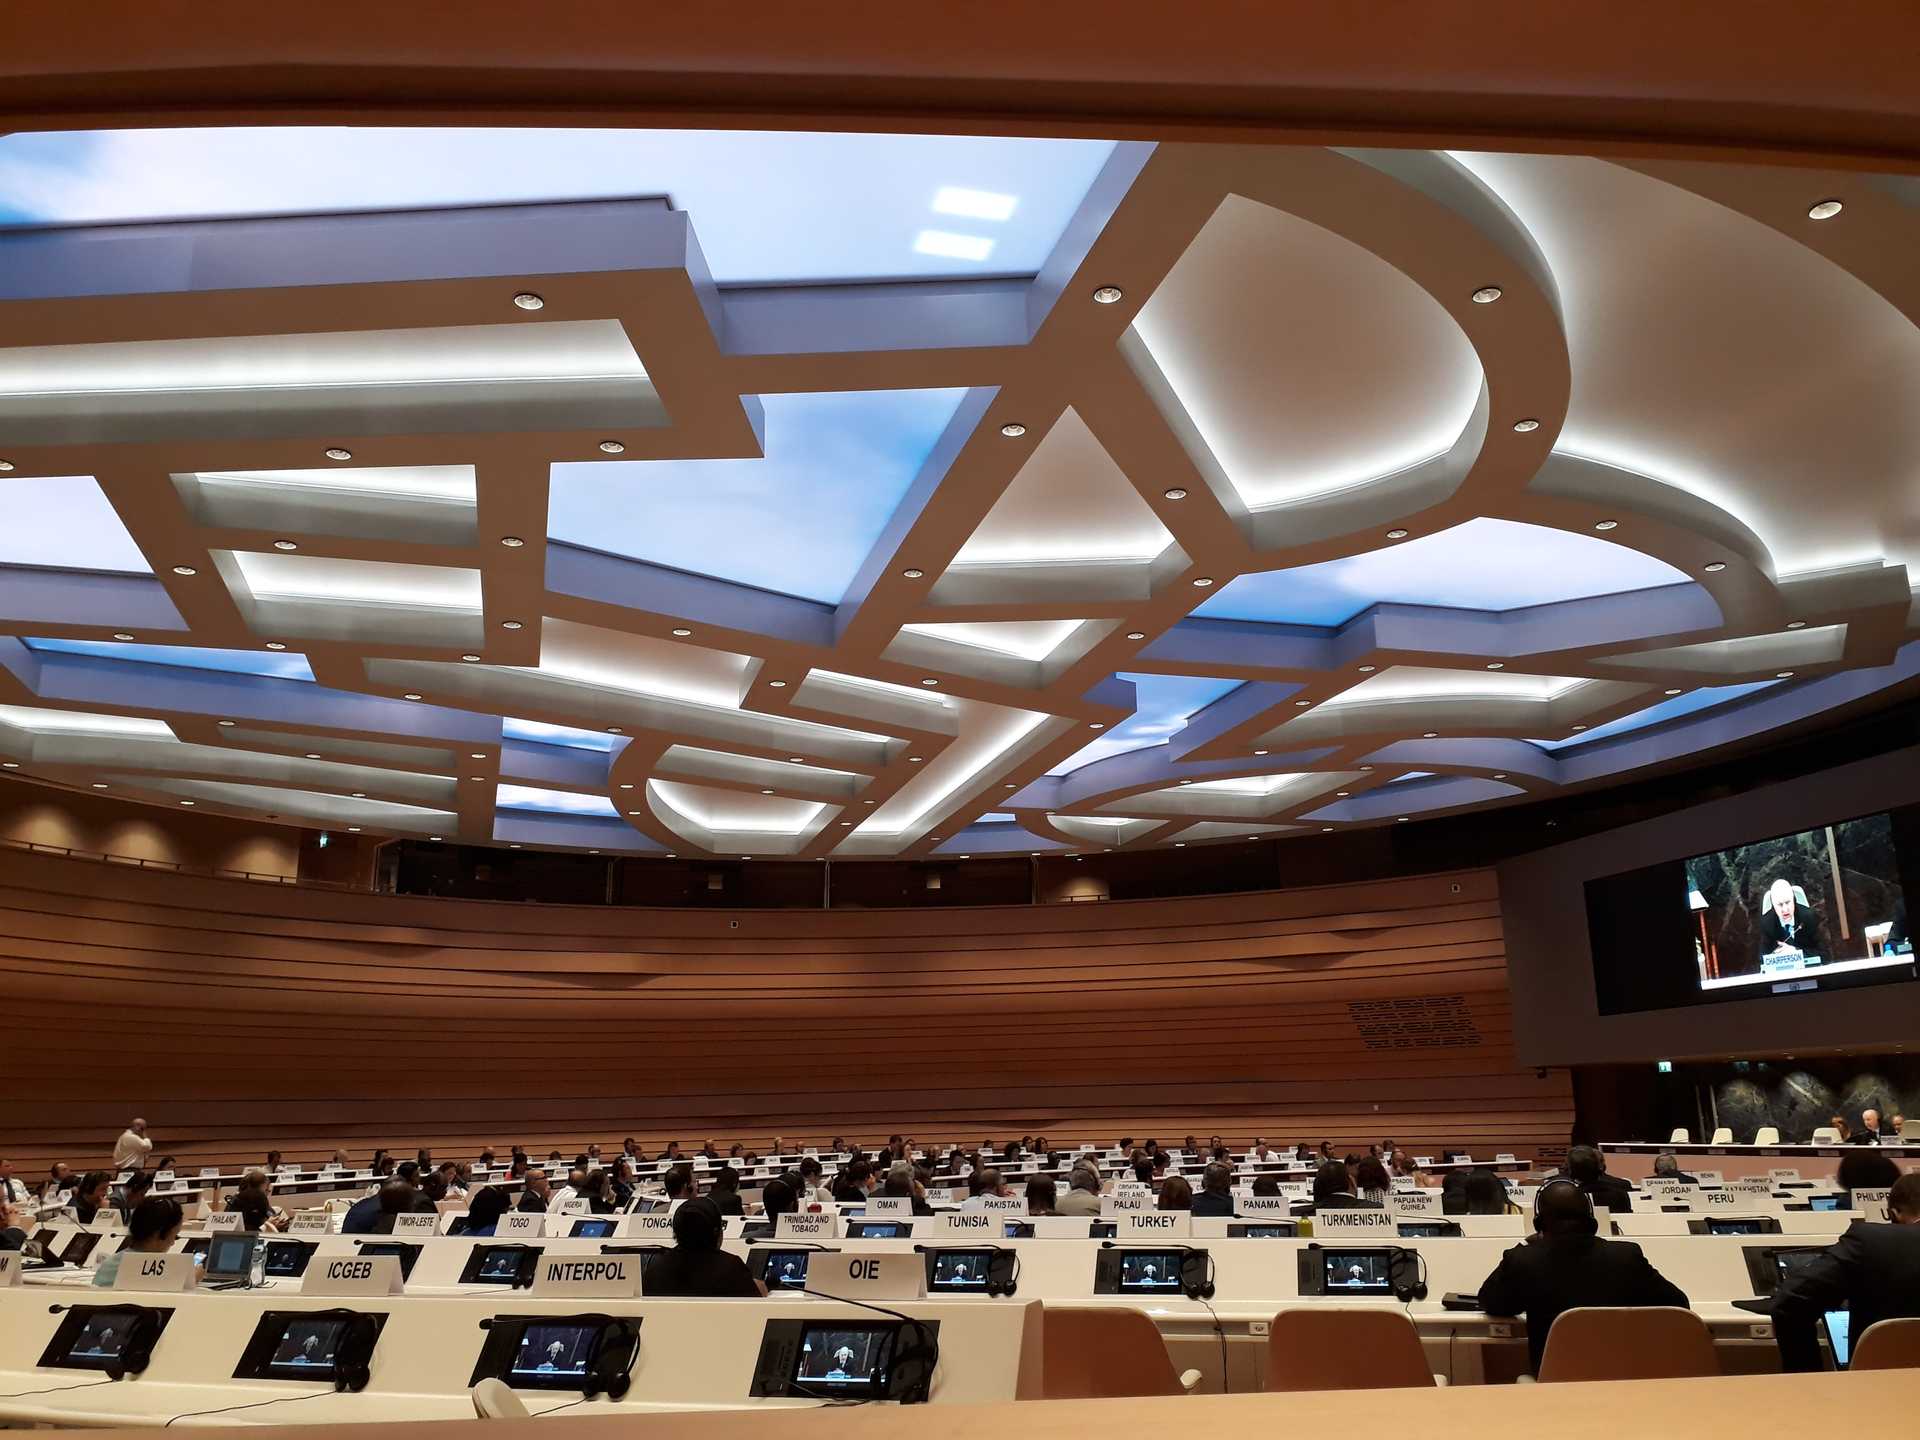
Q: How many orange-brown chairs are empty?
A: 2